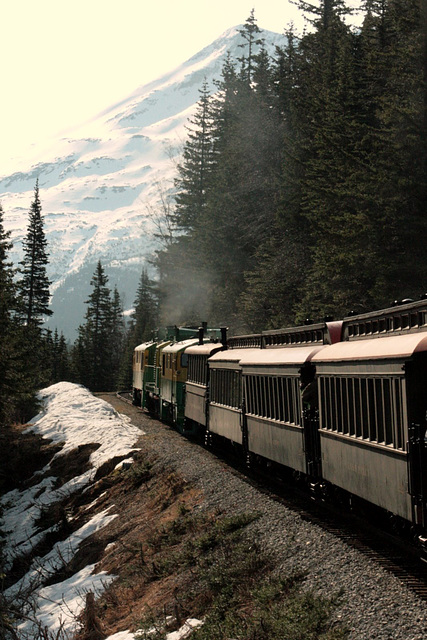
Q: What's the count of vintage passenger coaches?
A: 4